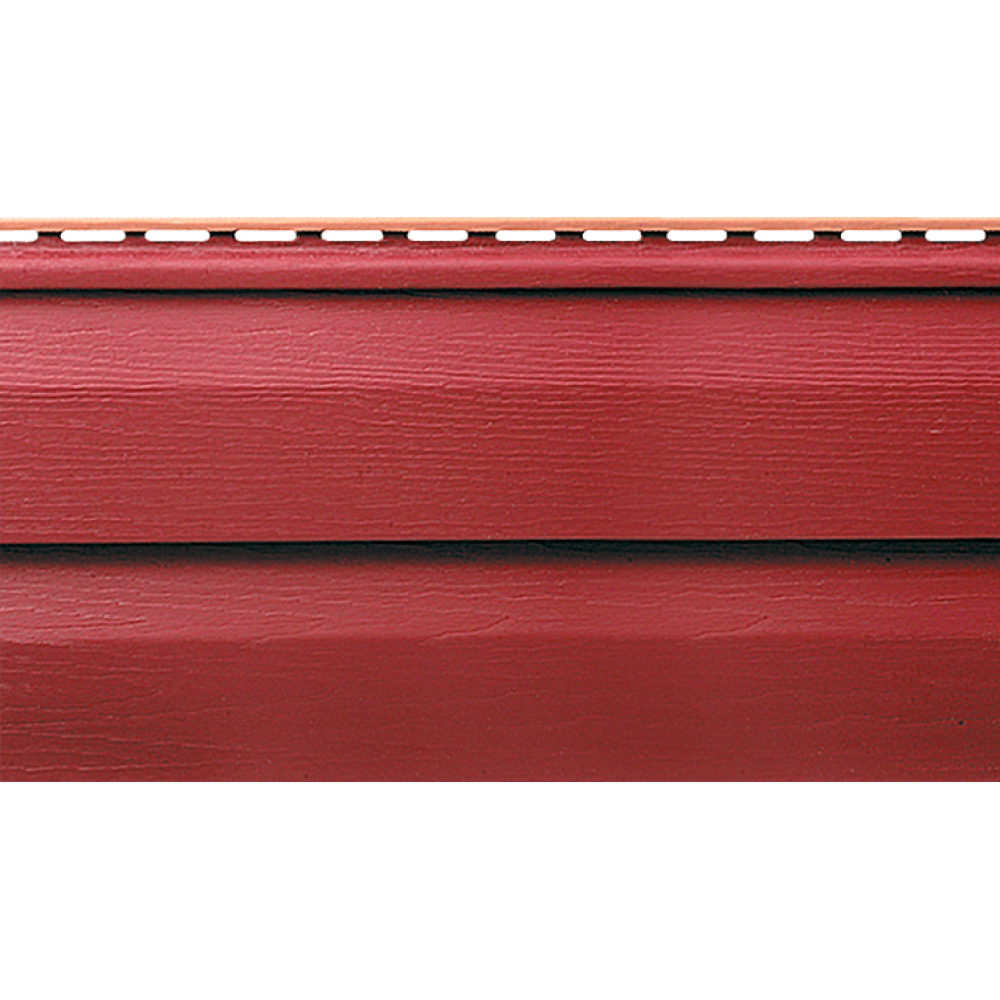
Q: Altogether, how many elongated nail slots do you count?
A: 12